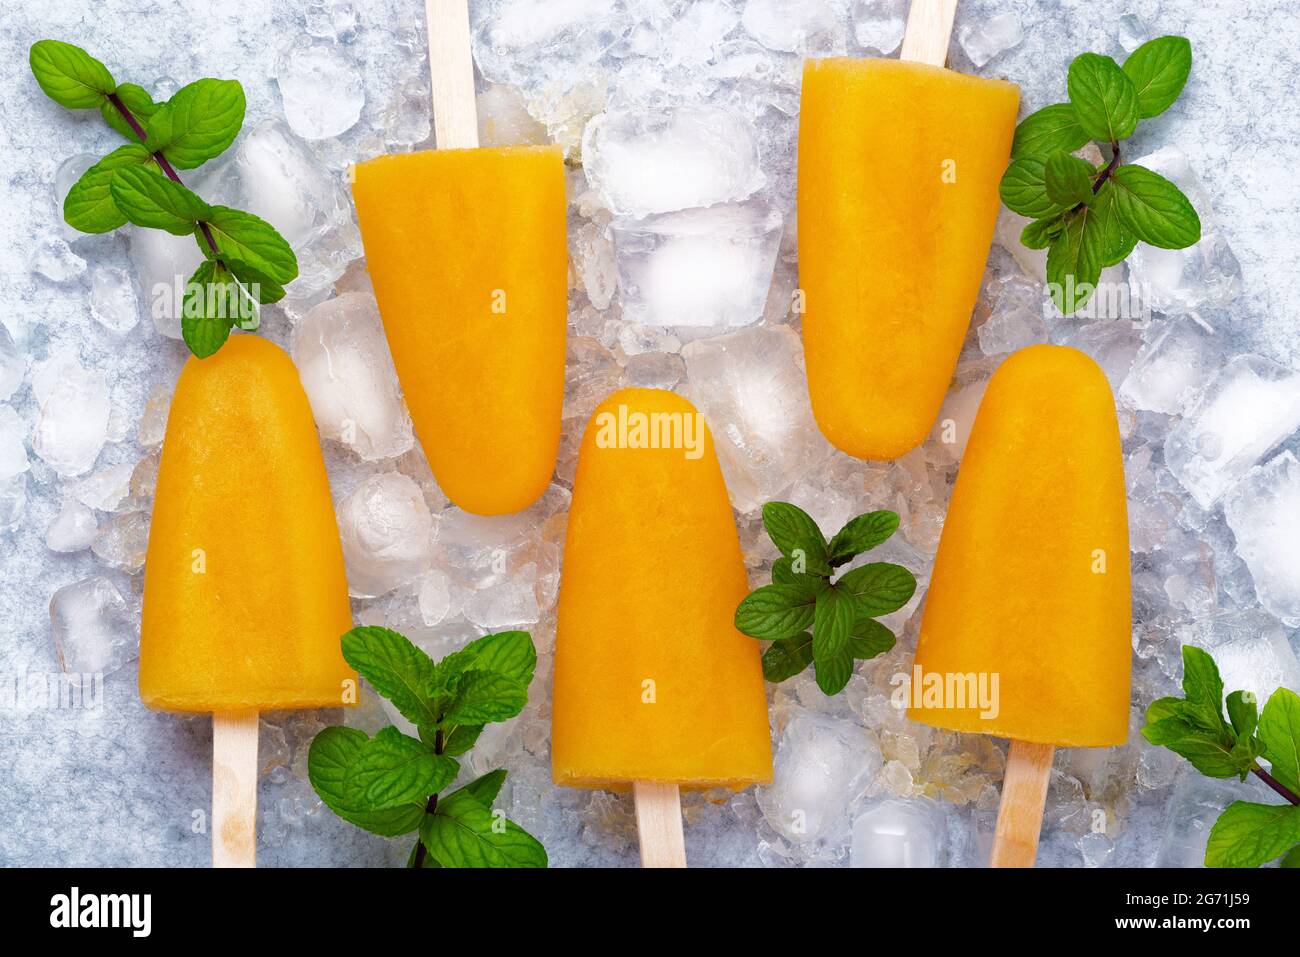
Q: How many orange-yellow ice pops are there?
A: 5